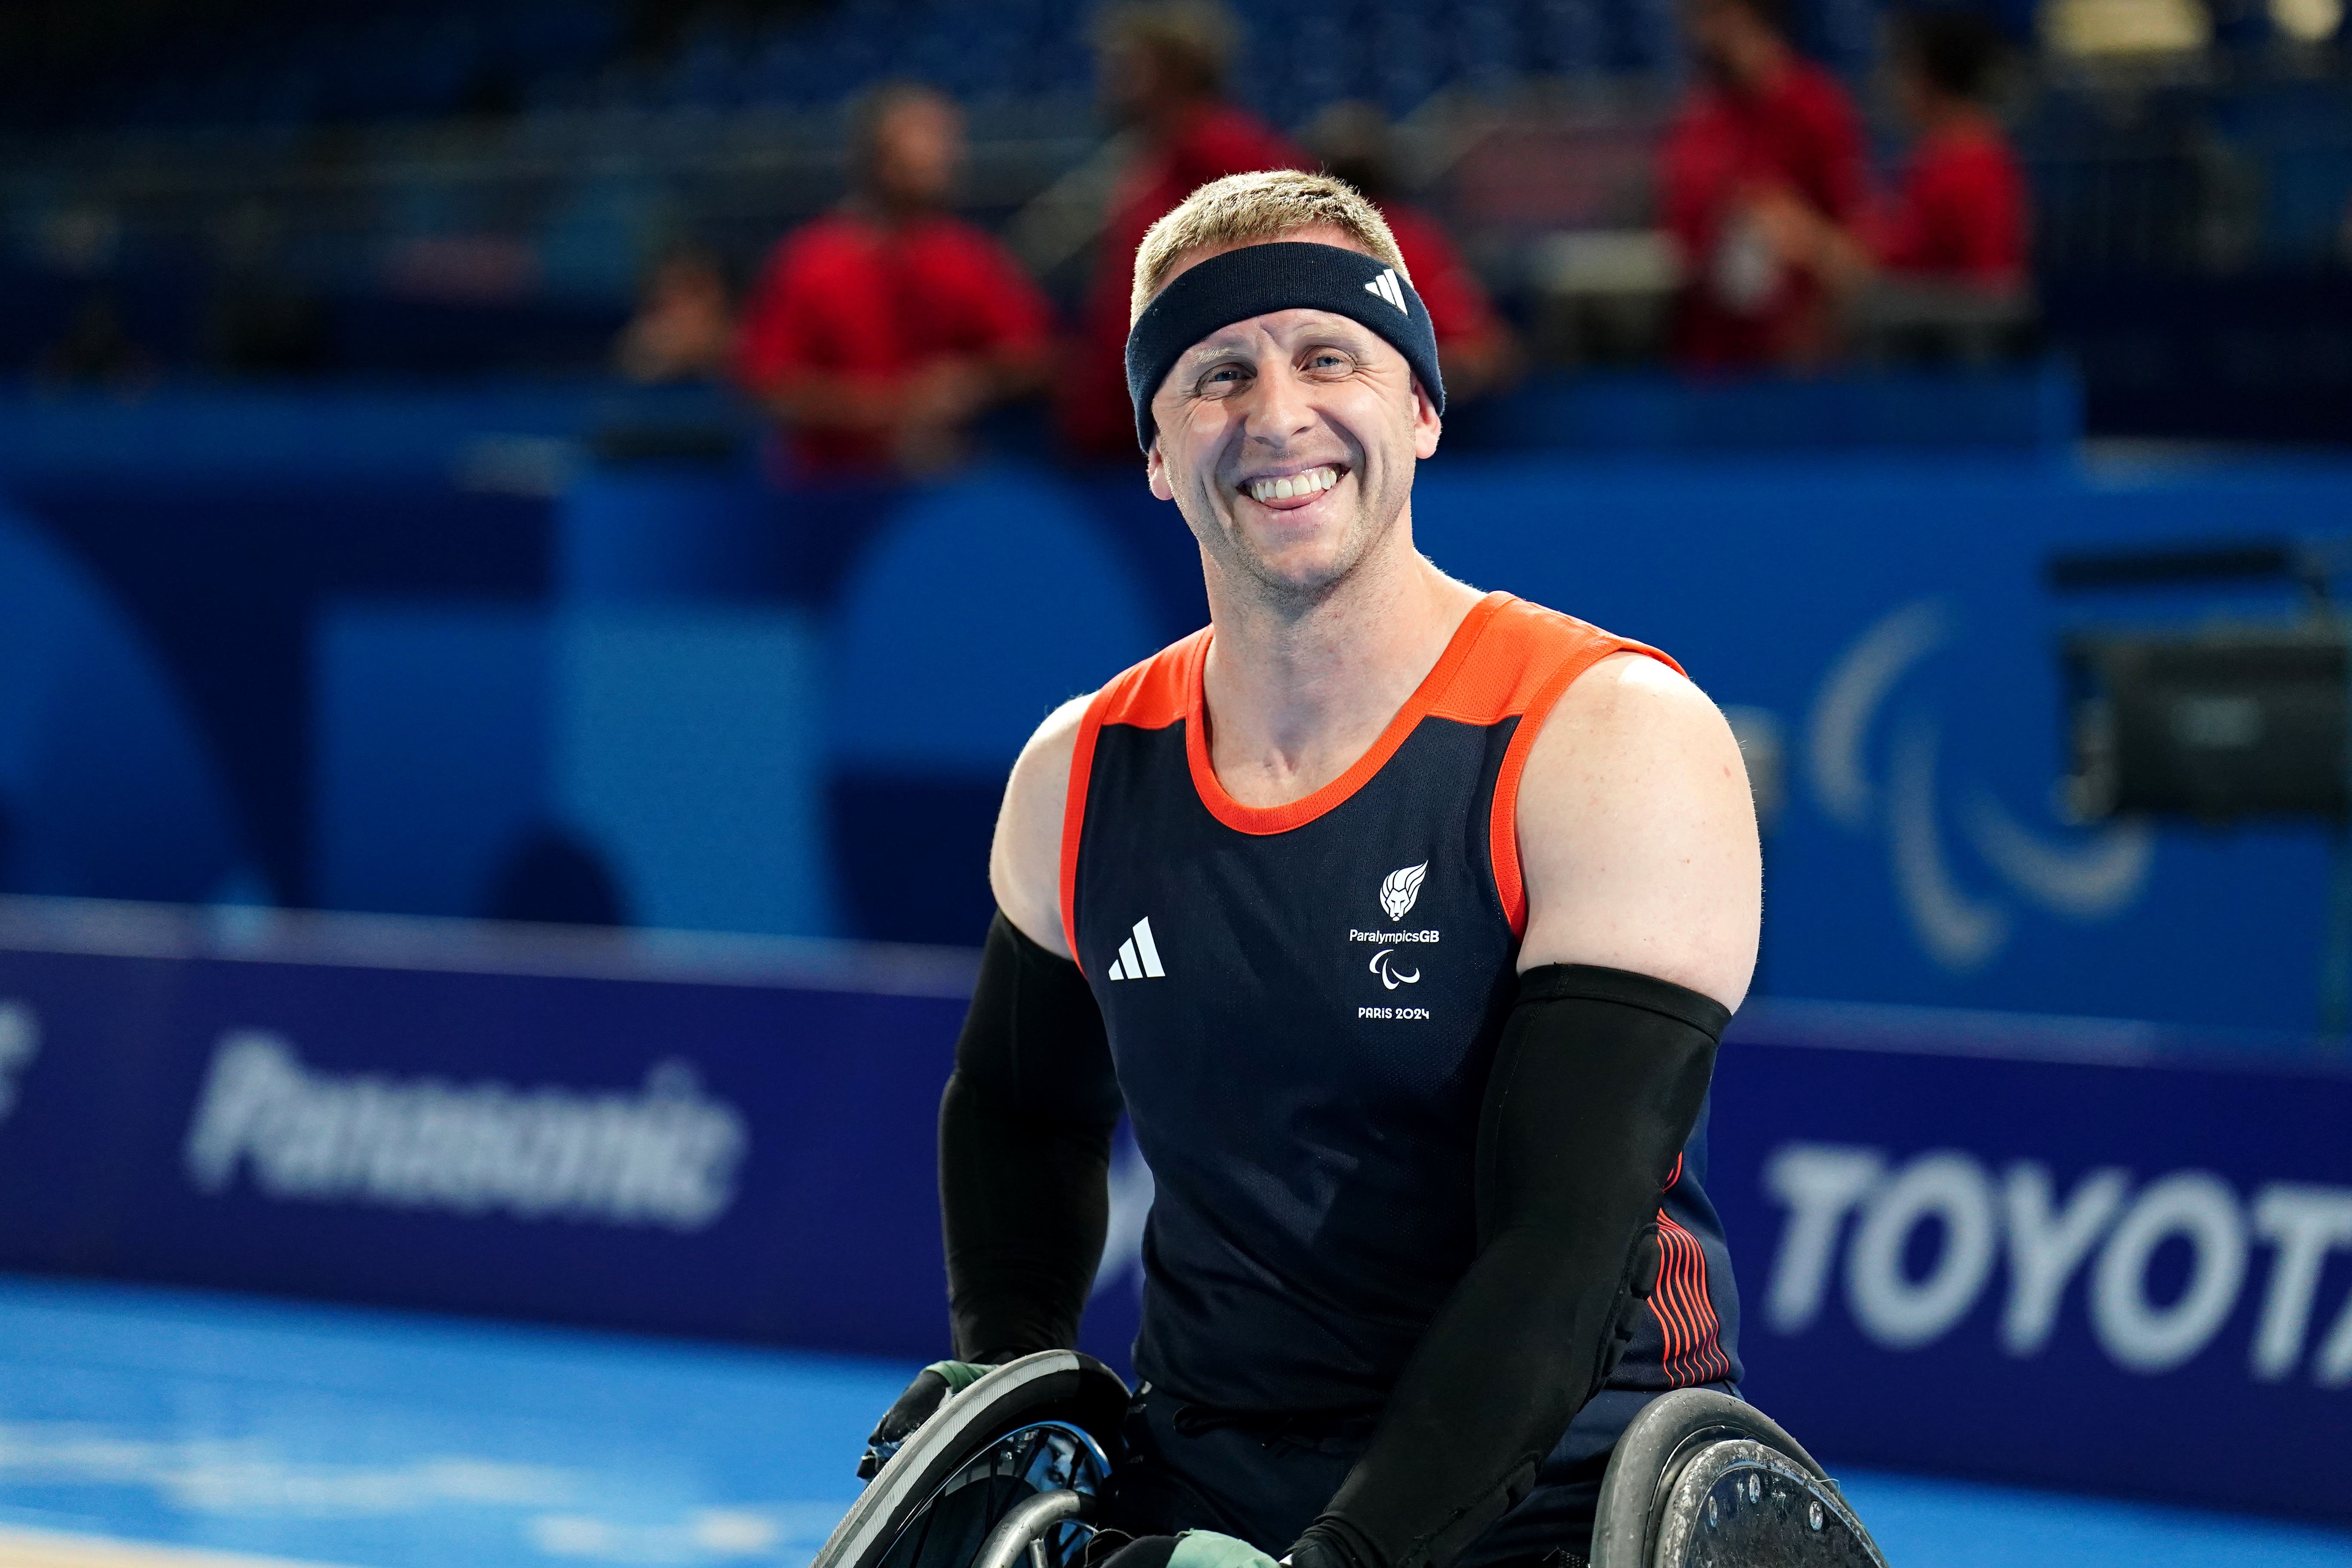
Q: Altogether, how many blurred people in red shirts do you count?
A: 5